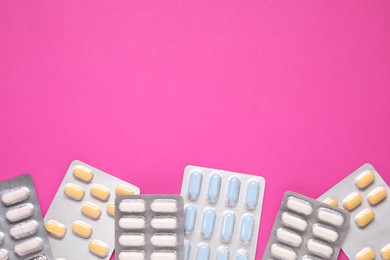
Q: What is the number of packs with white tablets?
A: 3